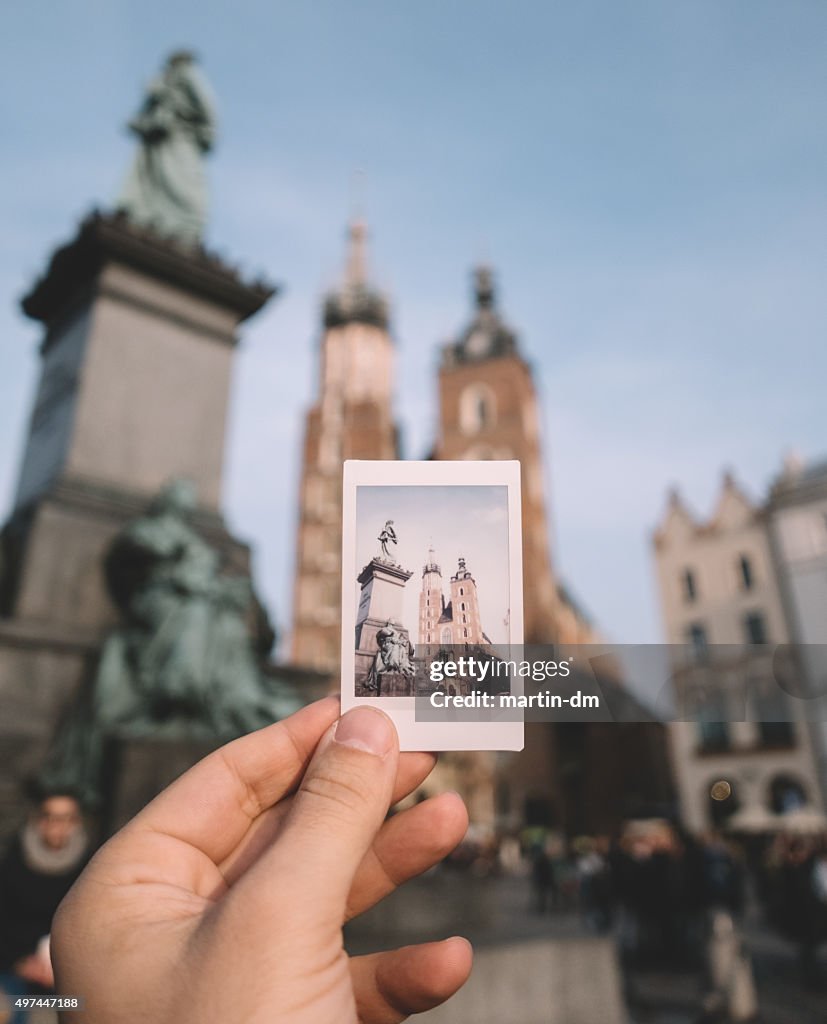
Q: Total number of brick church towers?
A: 2